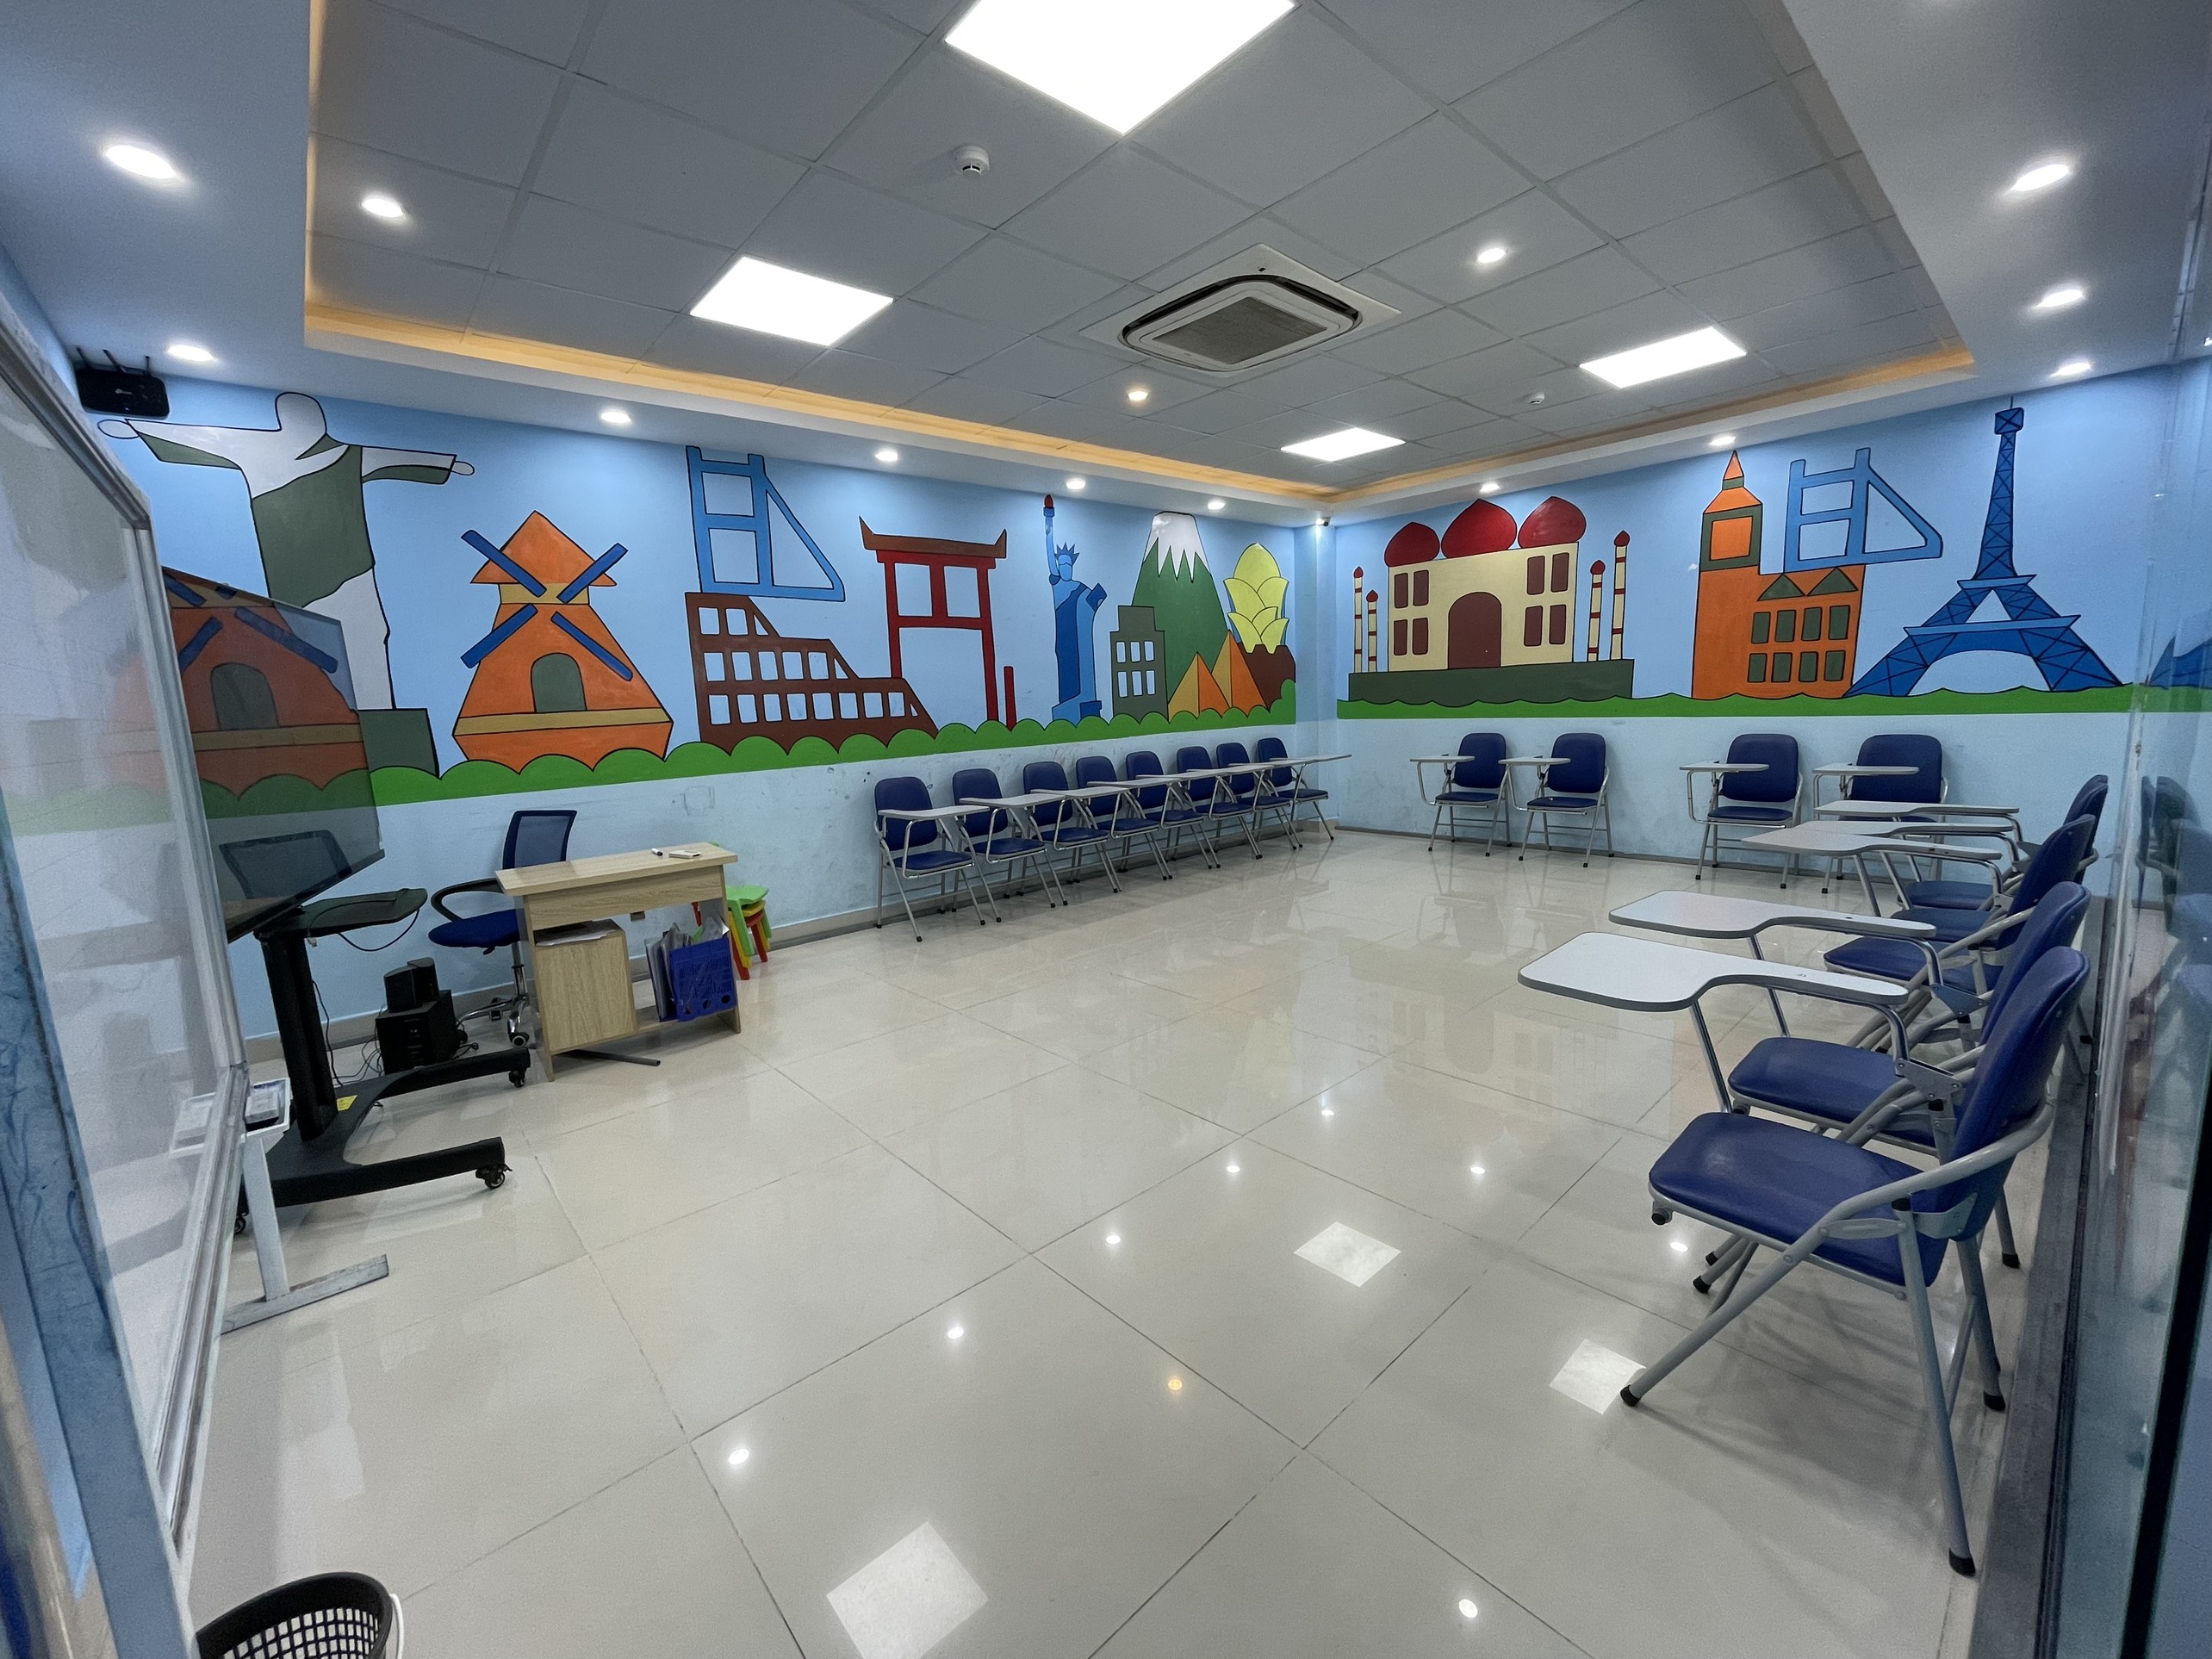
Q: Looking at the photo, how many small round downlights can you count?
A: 14